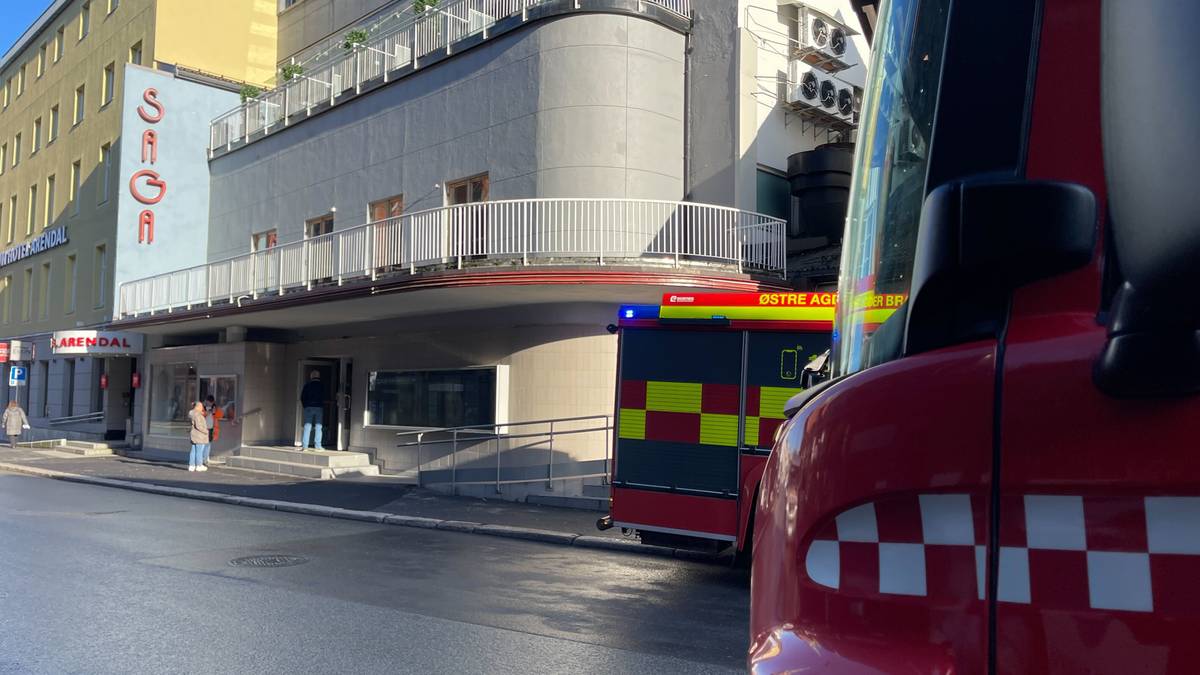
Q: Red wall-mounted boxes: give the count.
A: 2